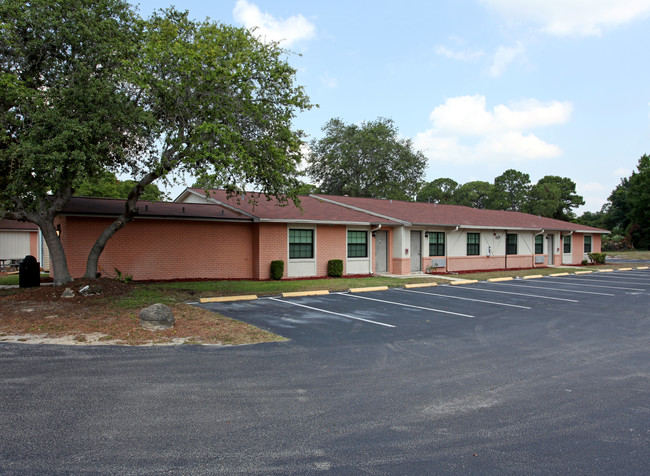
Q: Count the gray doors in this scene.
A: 3